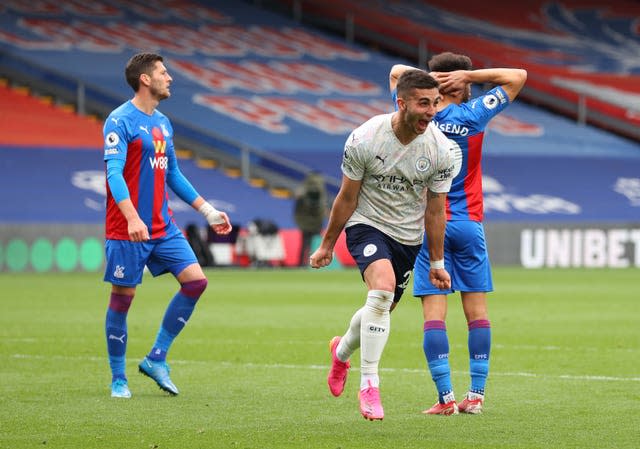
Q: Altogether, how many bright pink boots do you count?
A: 2